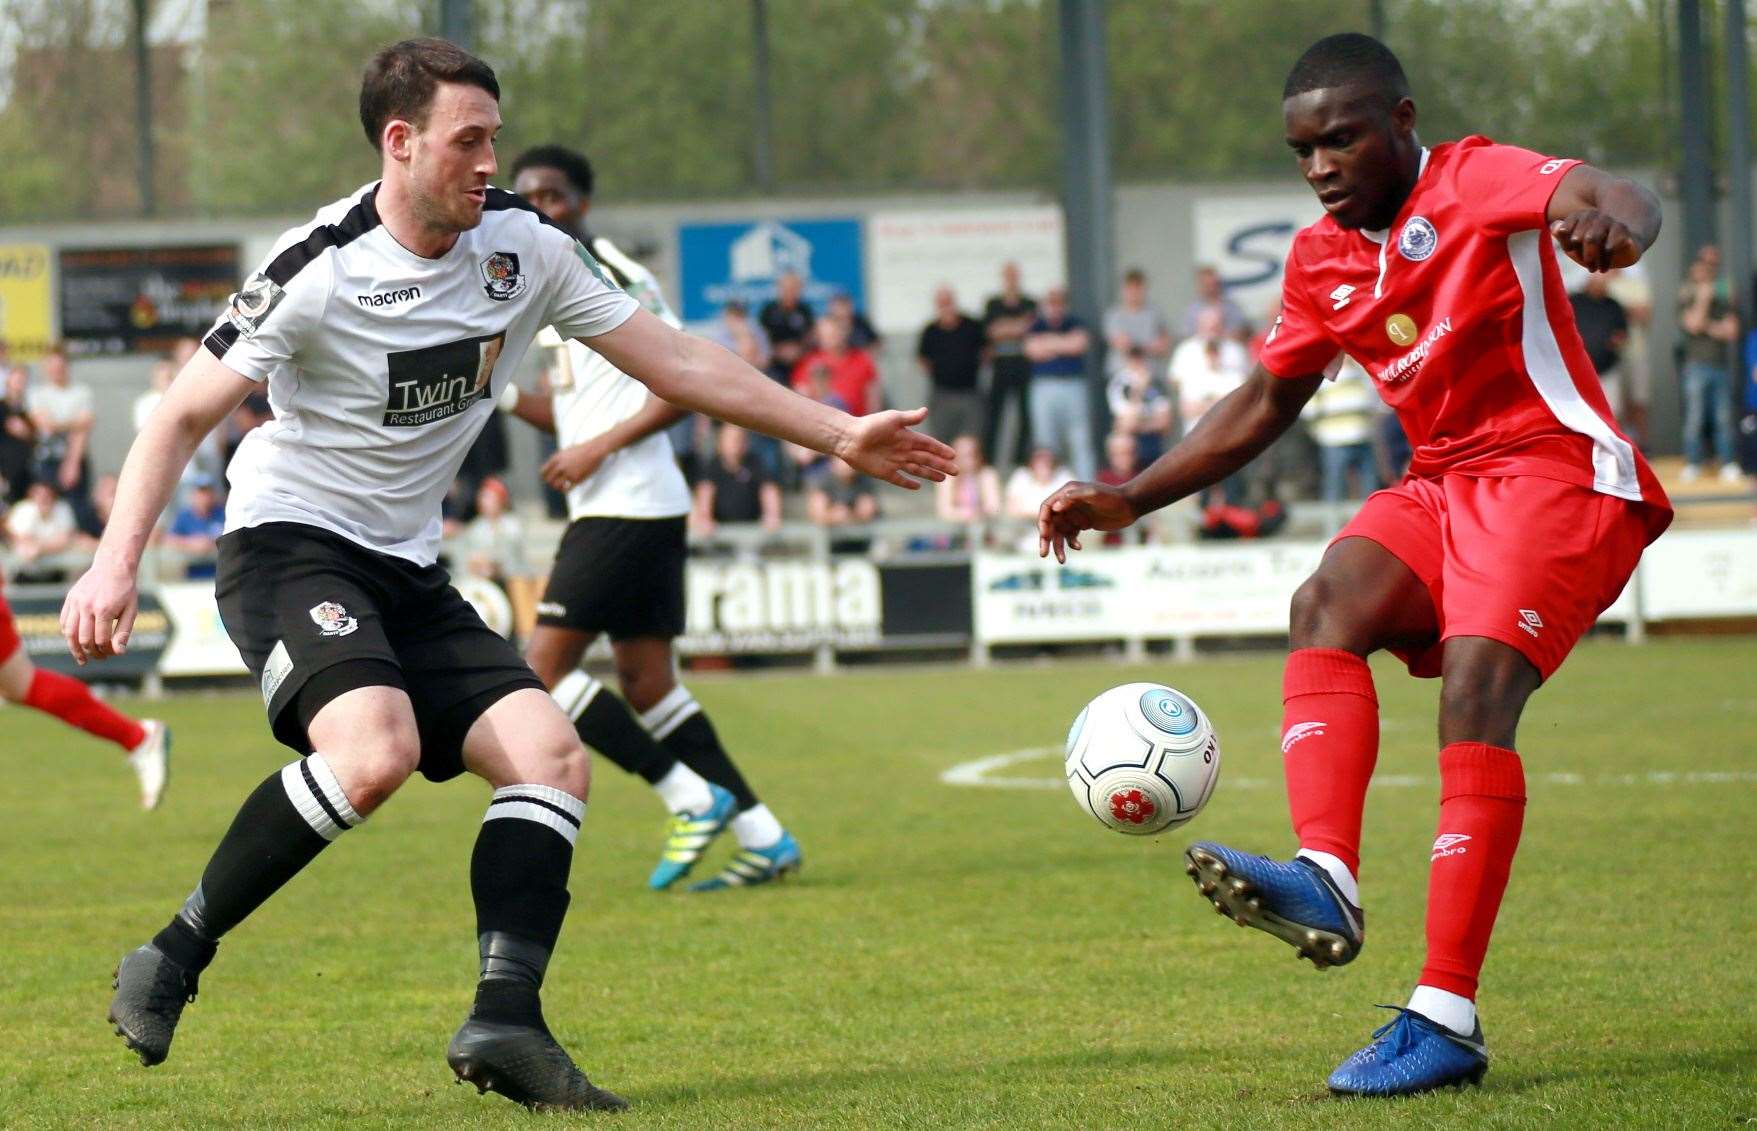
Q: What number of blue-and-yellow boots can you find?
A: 2